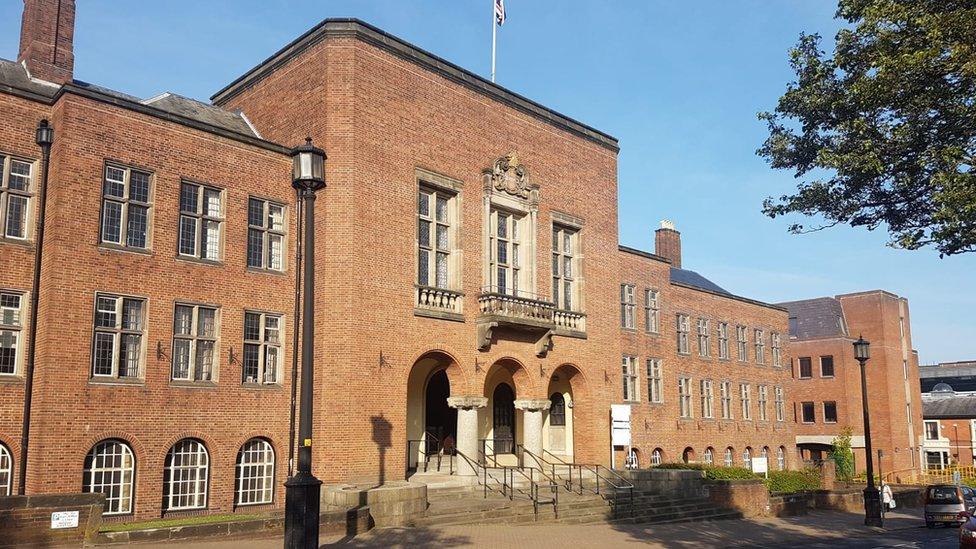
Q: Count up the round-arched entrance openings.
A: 3